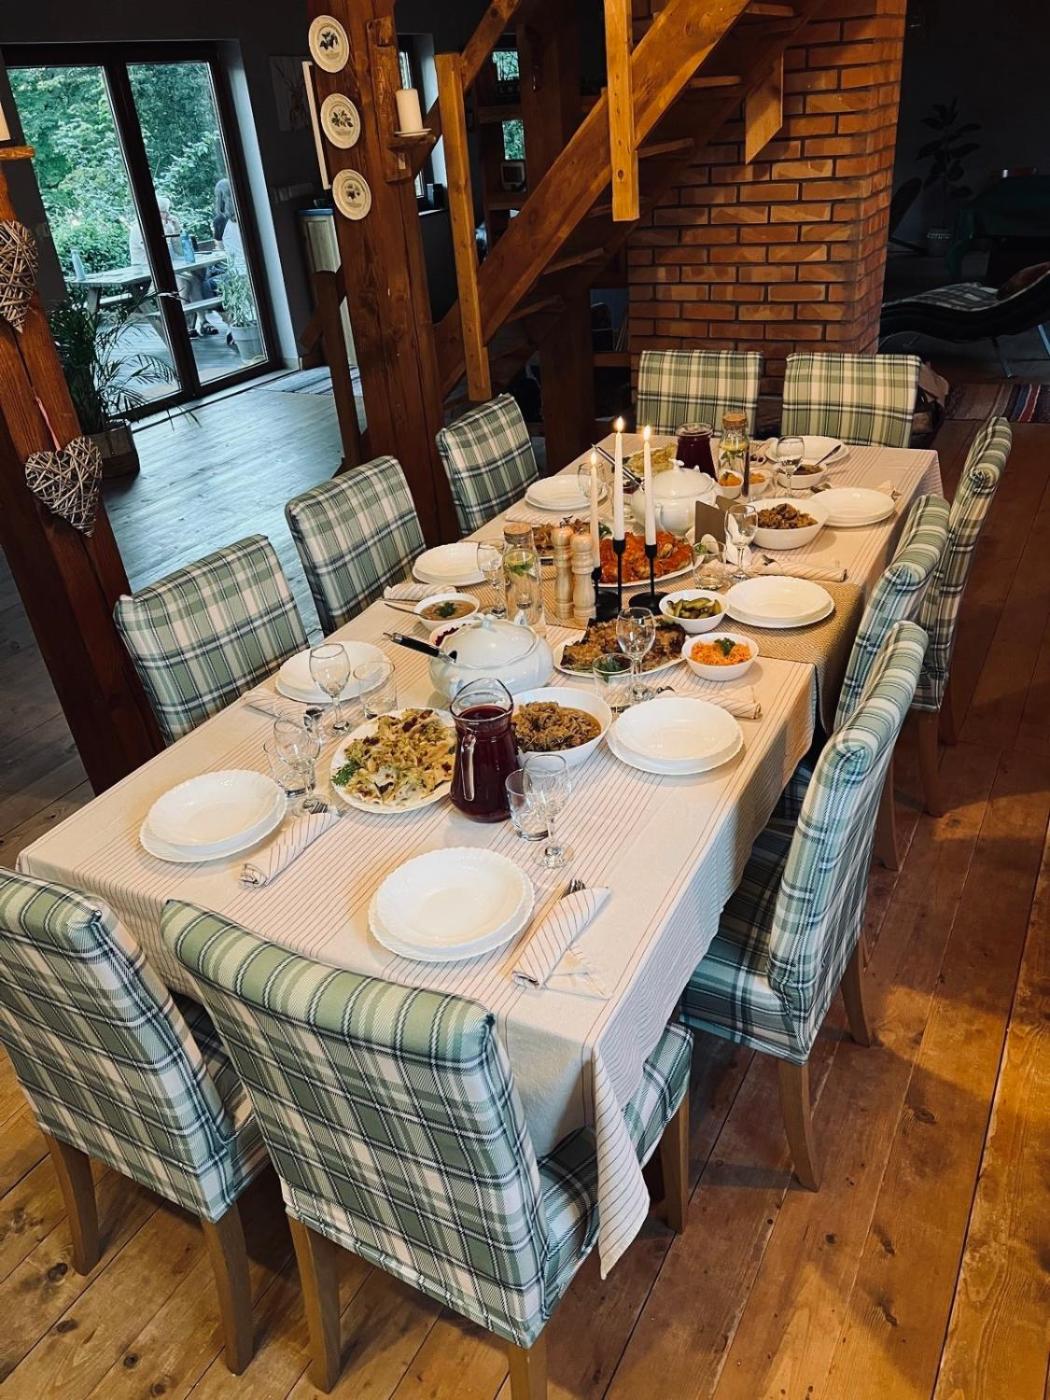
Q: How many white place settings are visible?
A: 9